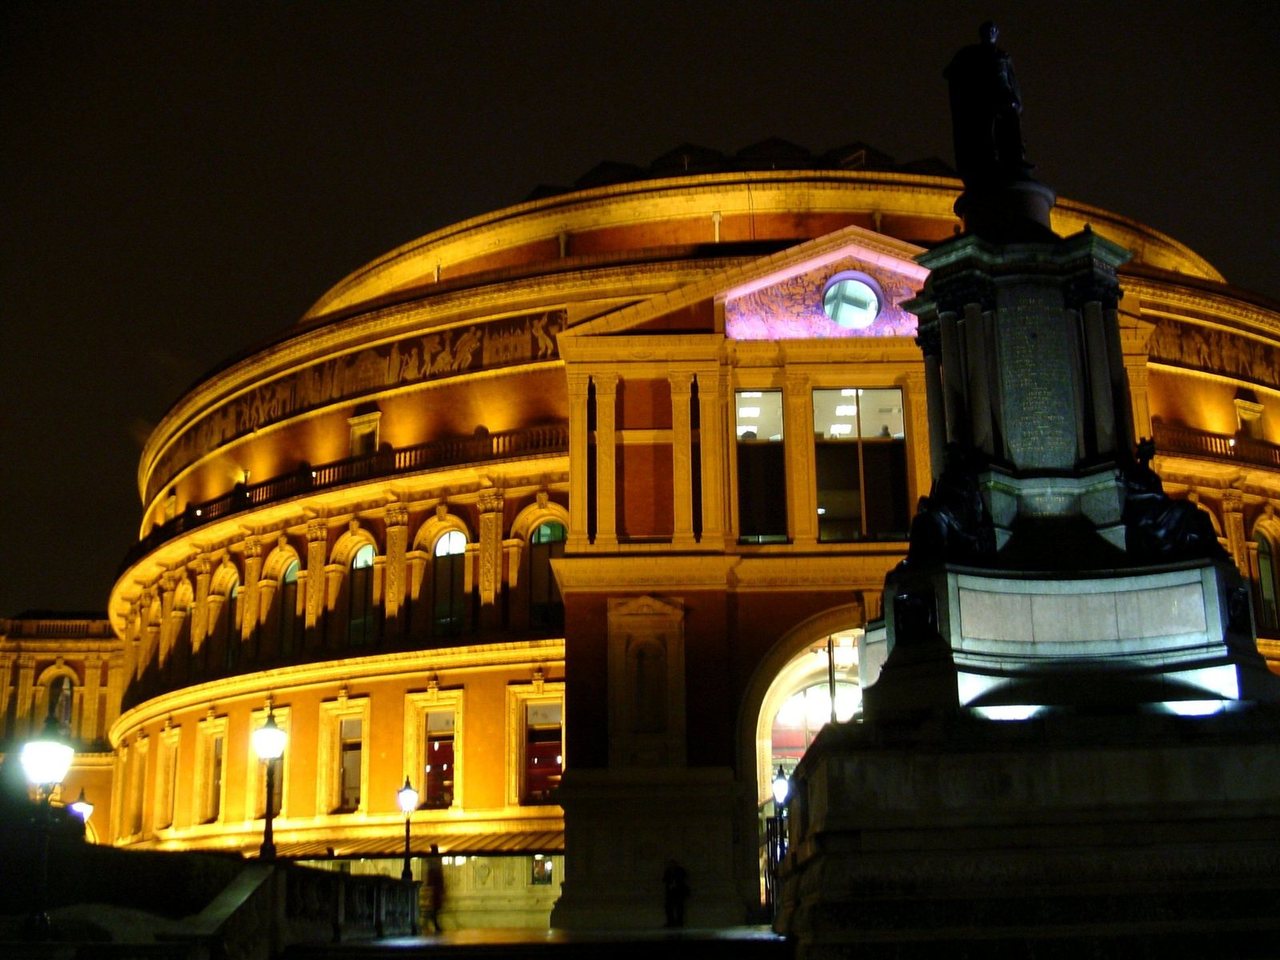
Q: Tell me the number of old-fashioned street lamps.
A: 5